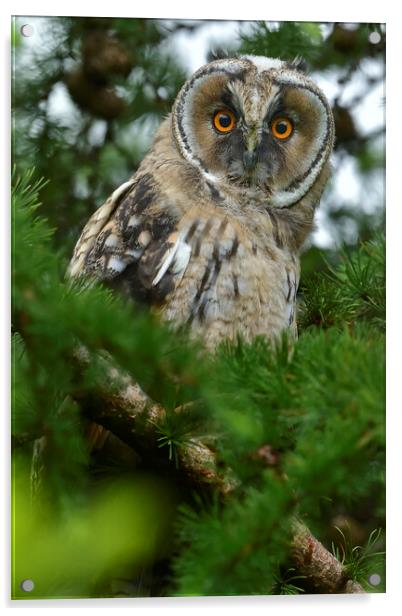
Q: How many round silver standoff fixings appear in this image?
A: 4